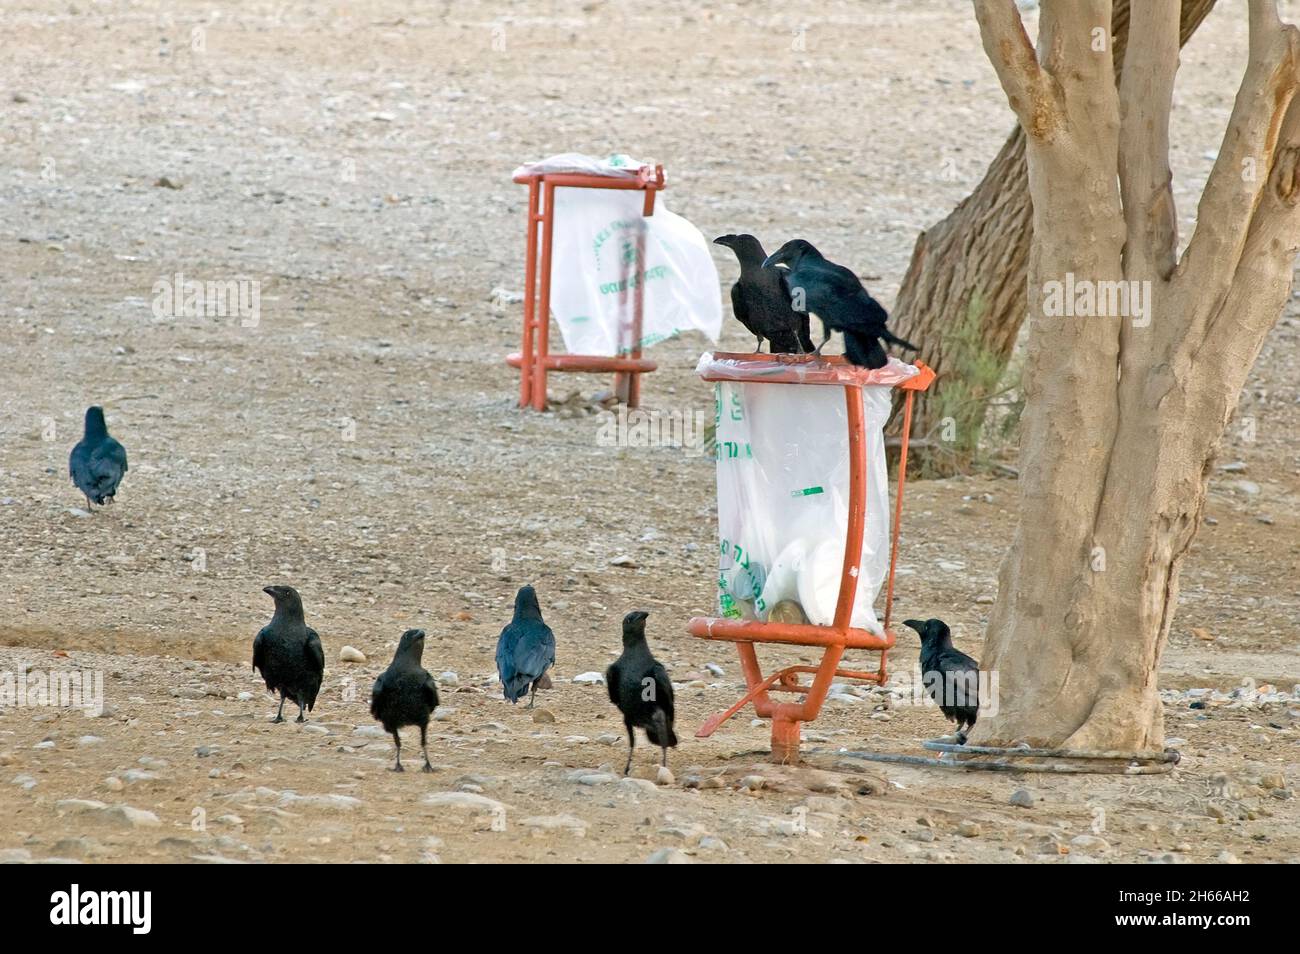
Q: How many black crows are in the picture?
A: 8